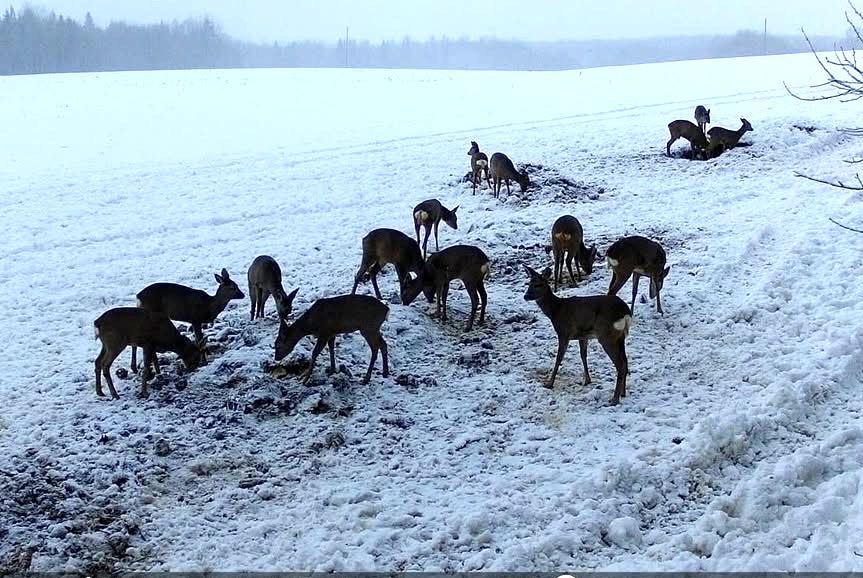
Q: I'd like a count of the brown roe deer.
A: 15